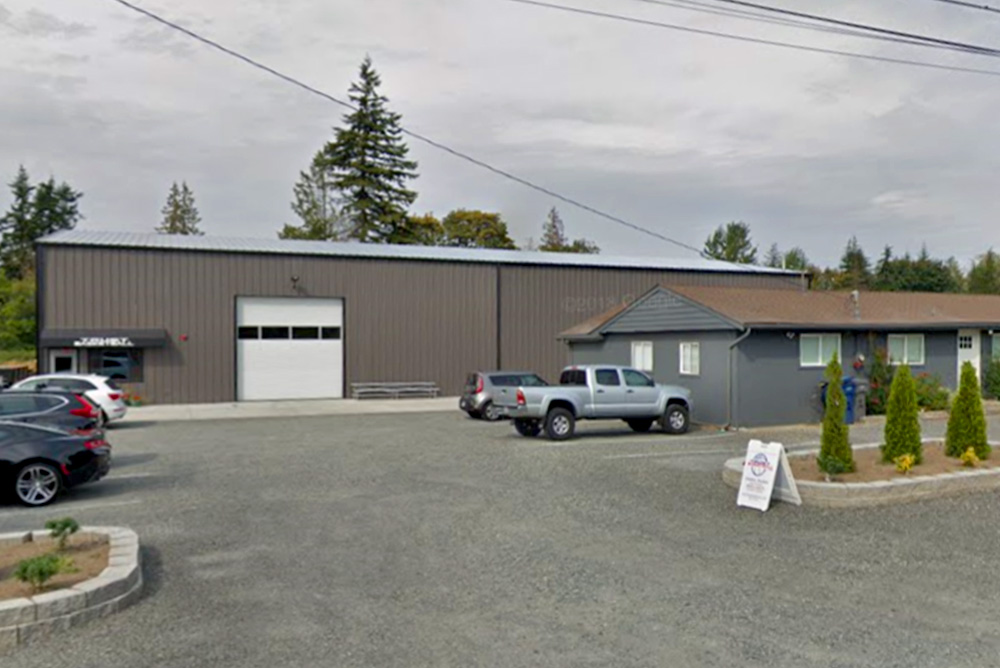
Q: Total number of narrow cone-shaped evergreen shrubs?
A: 3